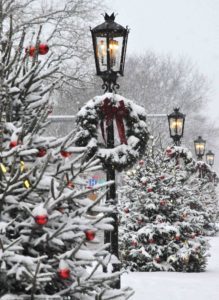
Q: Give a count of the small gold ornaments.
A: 3